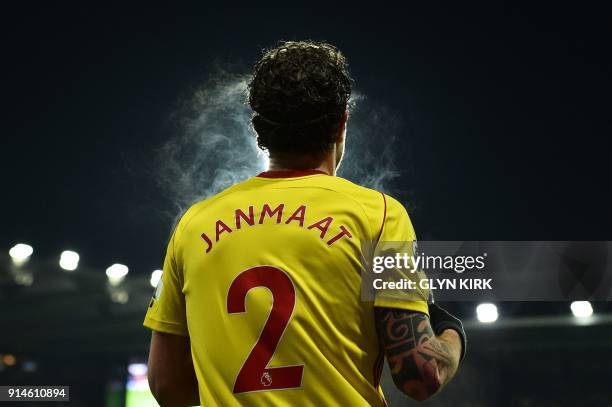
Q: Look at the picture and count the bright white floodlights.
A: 6